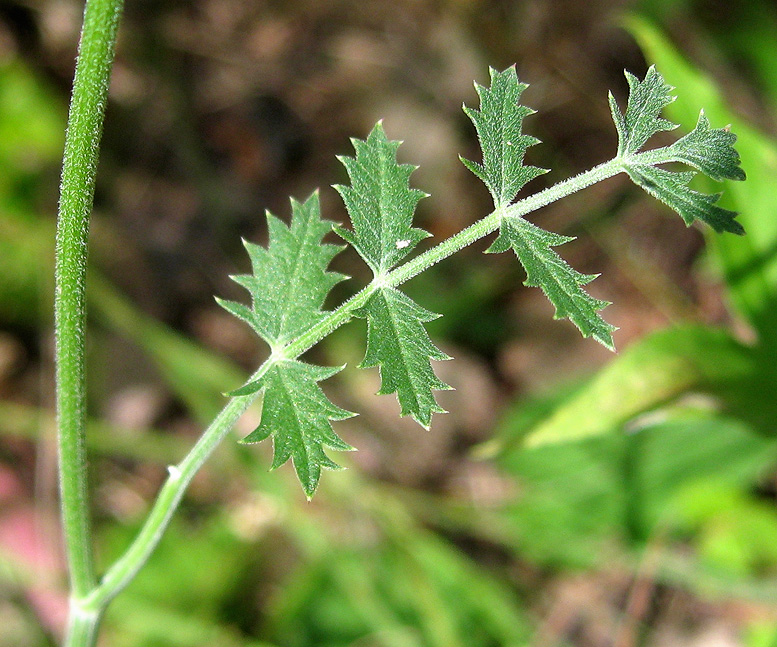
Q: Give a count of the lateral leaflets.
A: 8